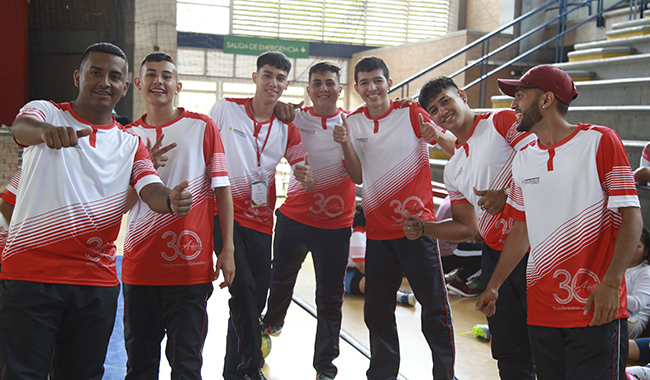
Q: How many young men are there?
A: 7